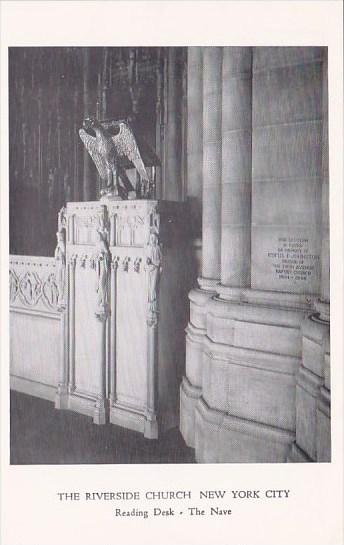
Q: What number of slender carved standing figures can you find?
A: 3